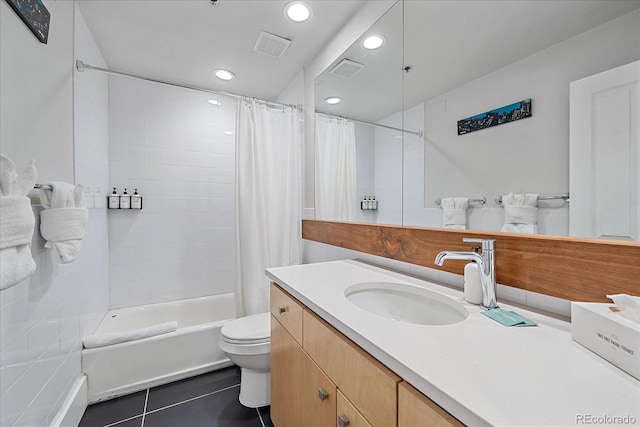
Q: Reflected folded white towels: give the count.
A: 2